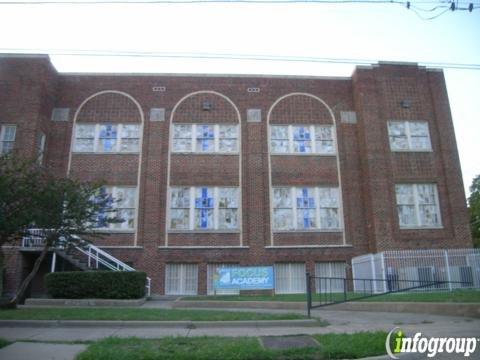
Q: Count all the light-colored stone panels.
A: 4